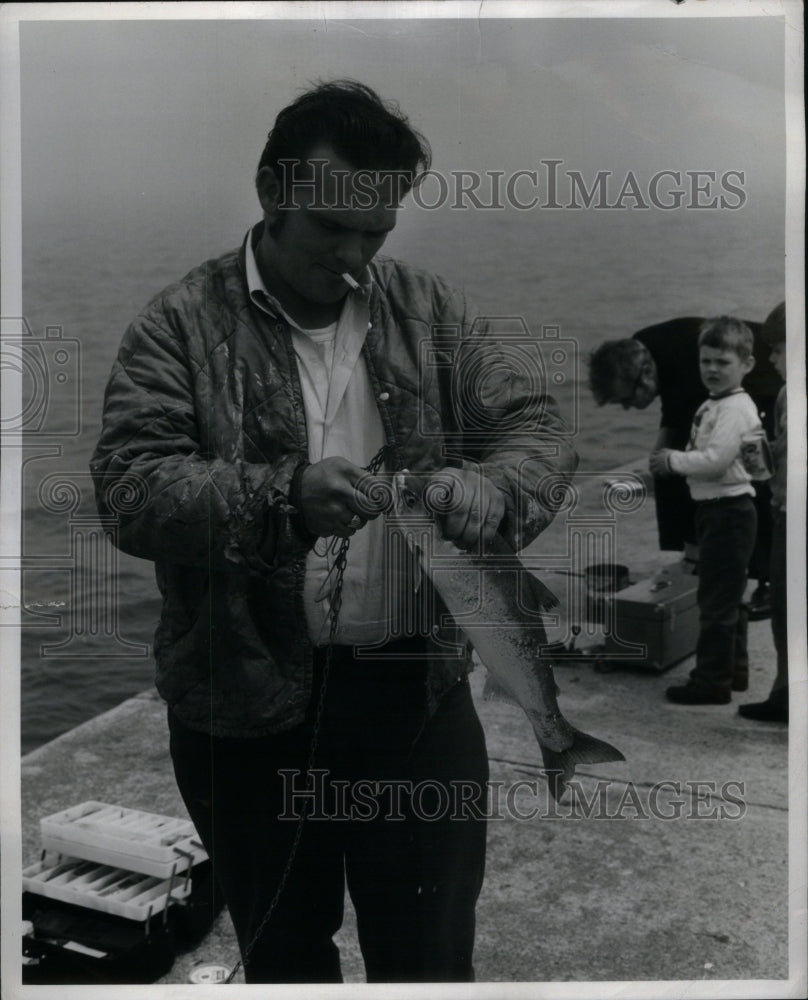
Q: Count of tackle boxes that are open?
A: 1